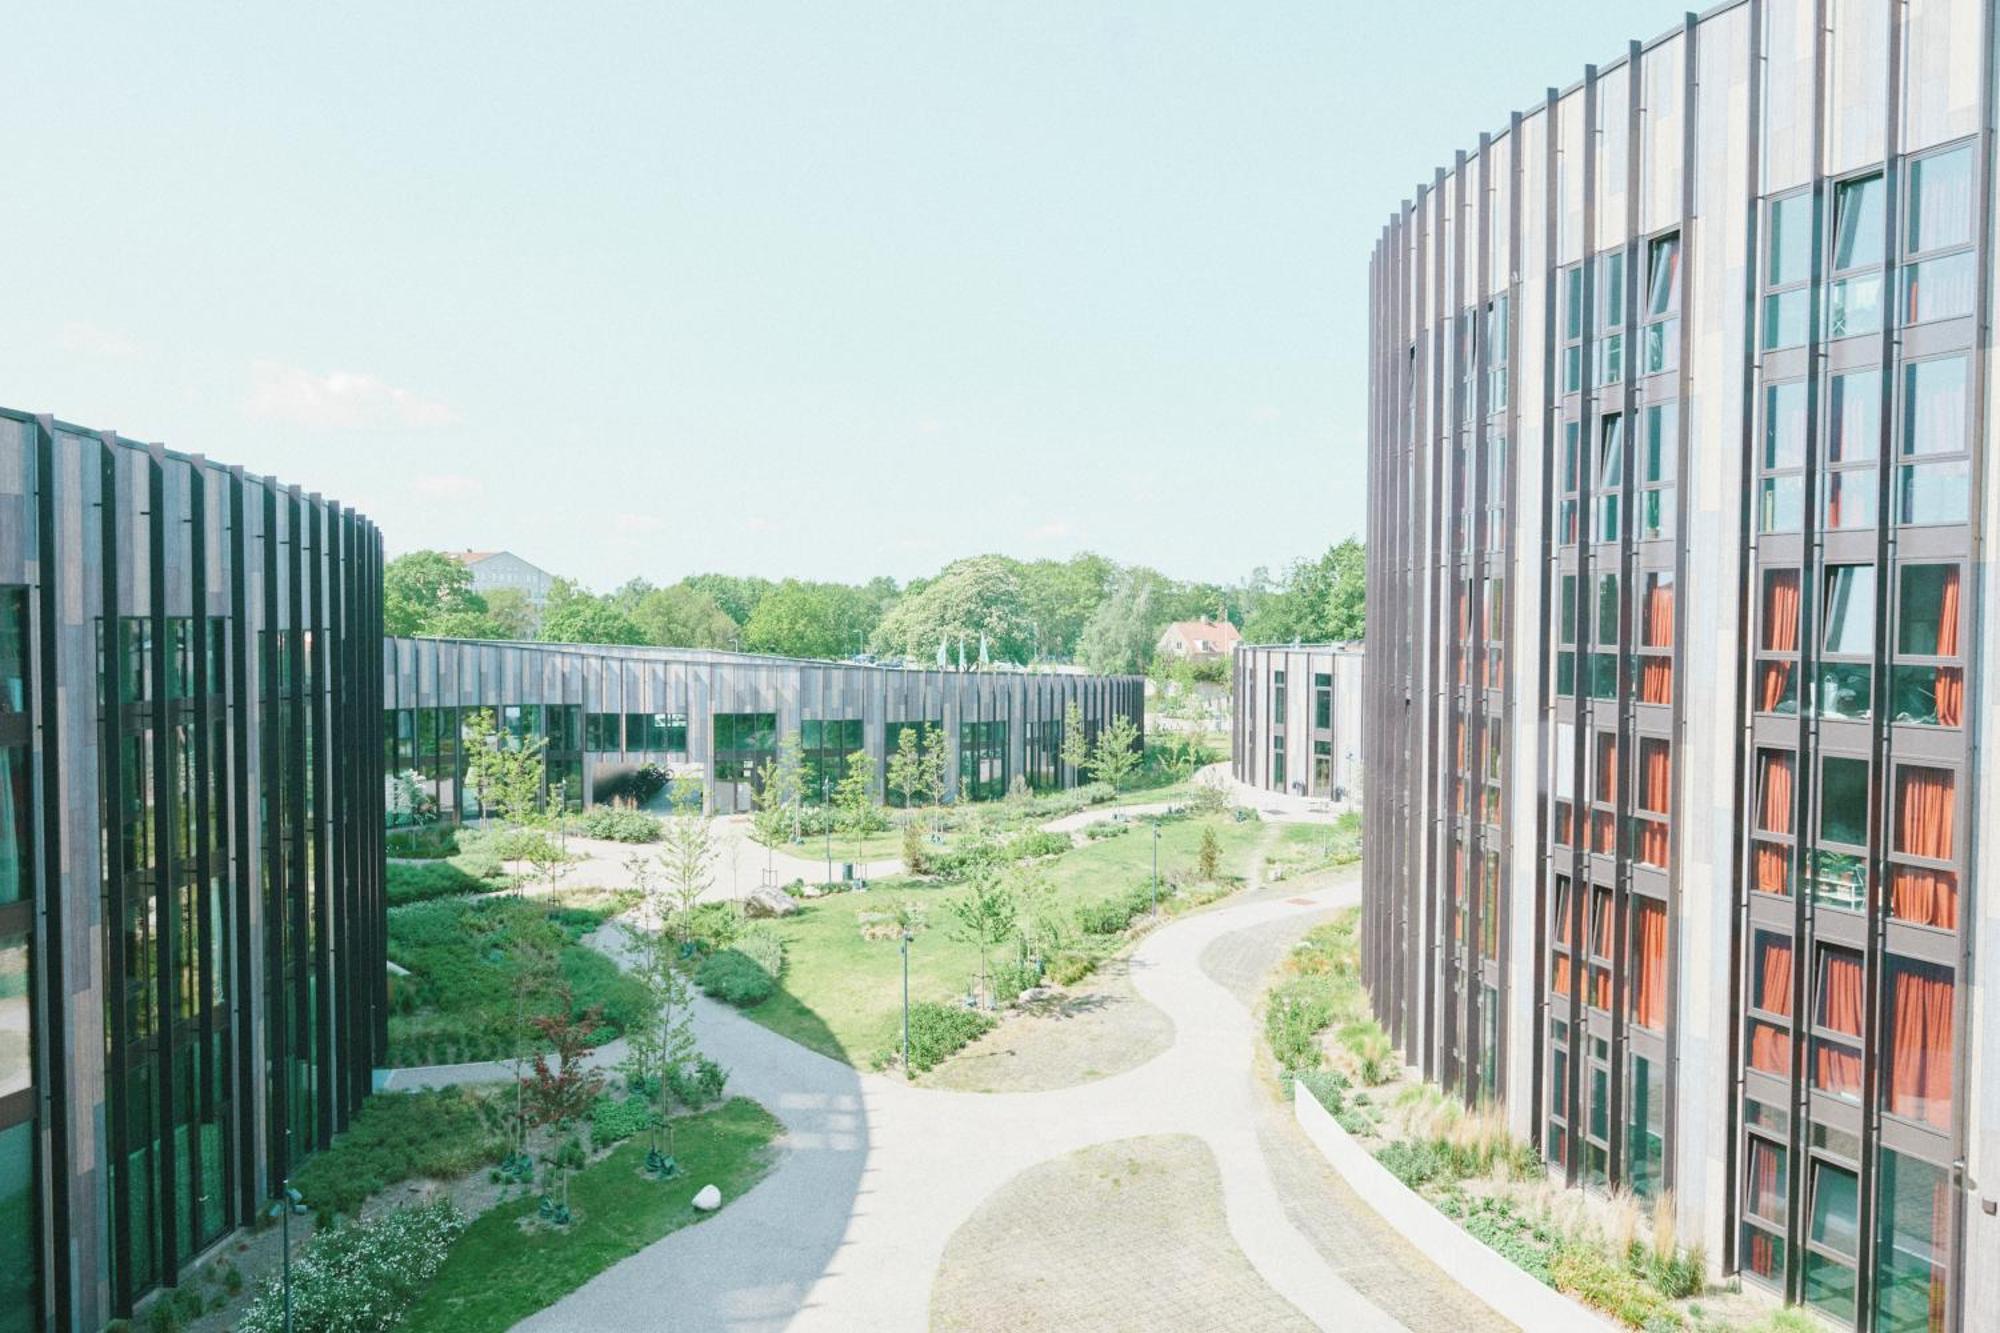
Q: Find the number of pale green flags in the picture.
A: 3